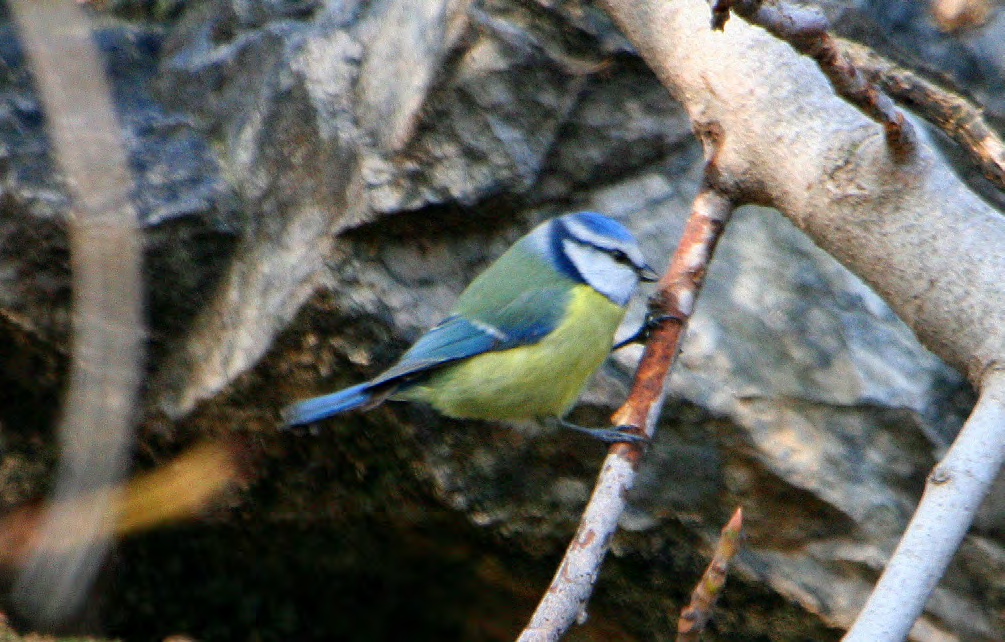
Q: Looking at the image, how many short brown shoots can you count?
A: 1